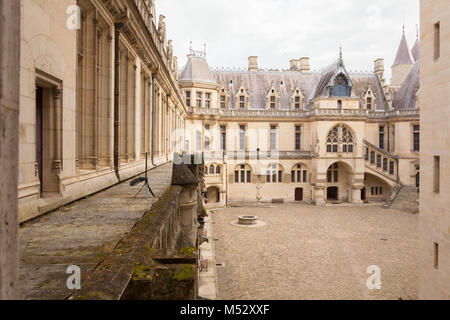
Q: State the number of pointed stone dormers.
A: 5